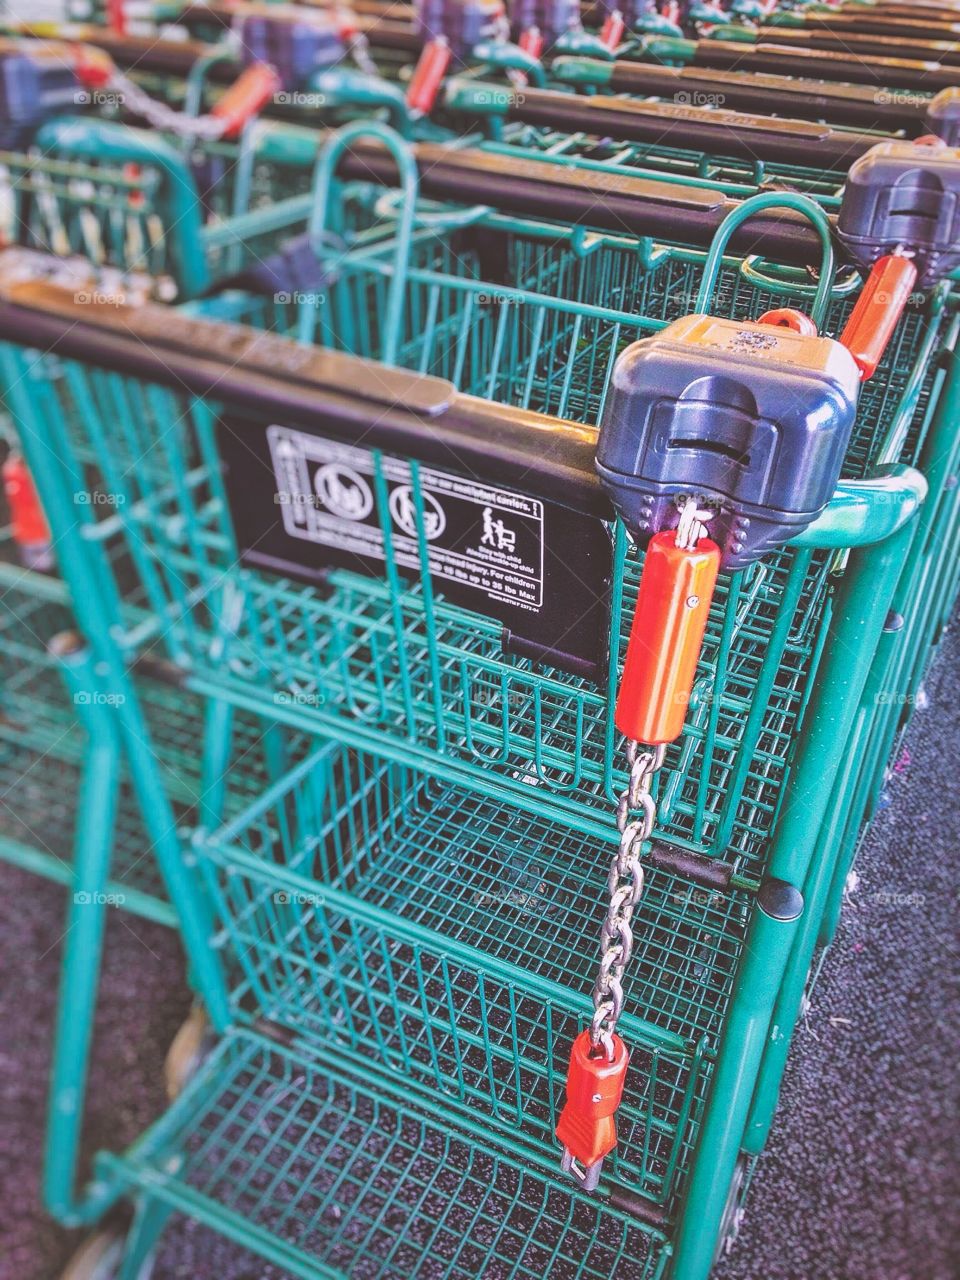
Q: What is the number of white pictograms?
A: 3